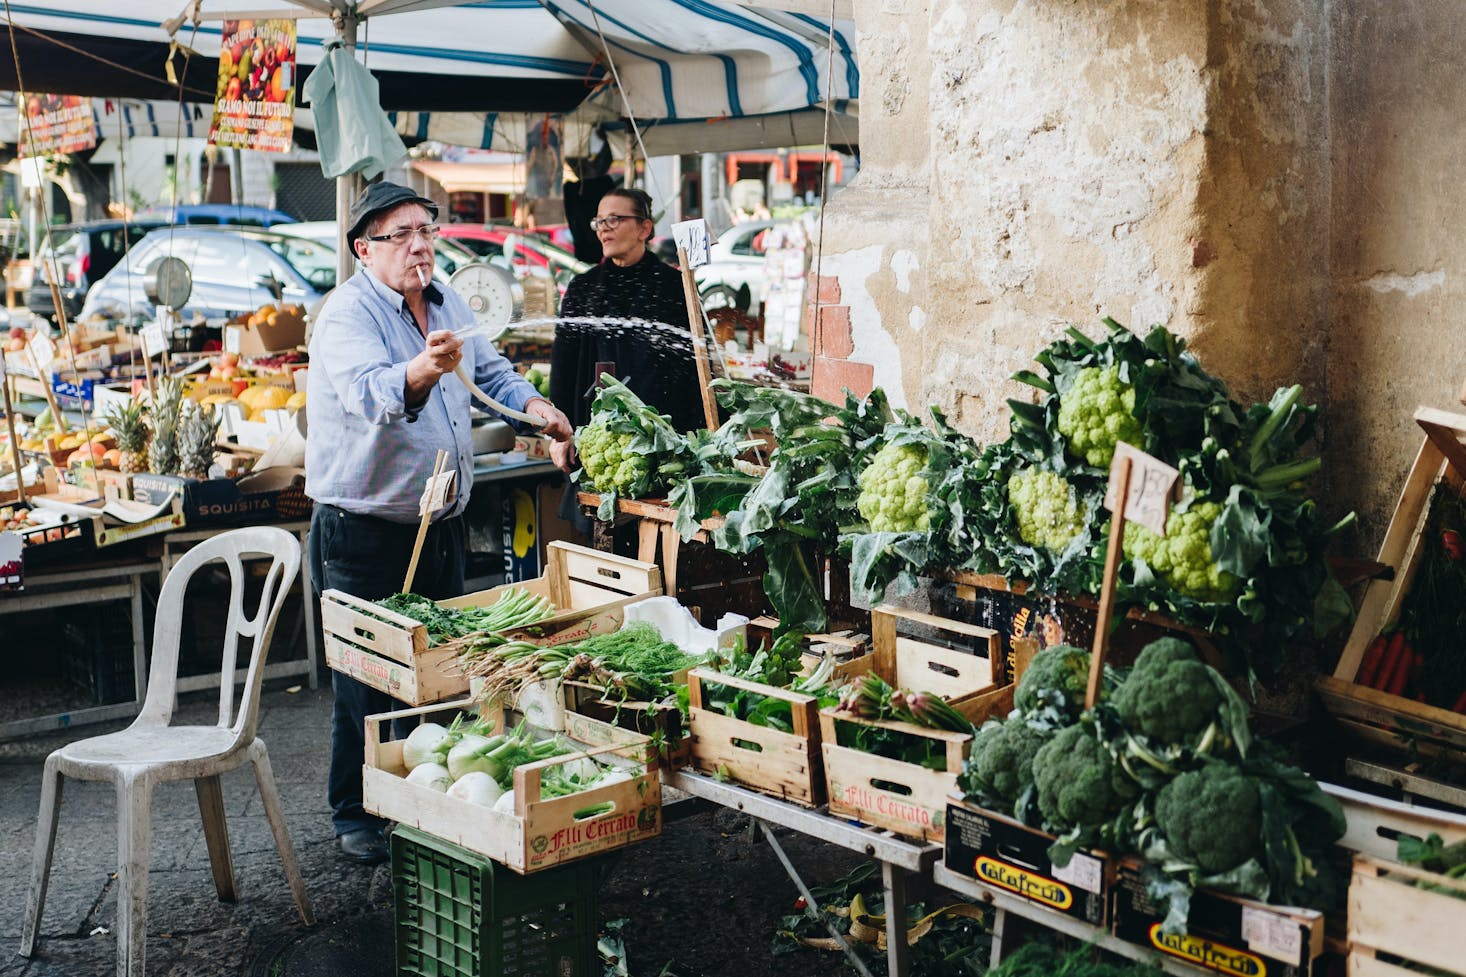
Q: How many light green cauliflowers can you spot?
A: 5